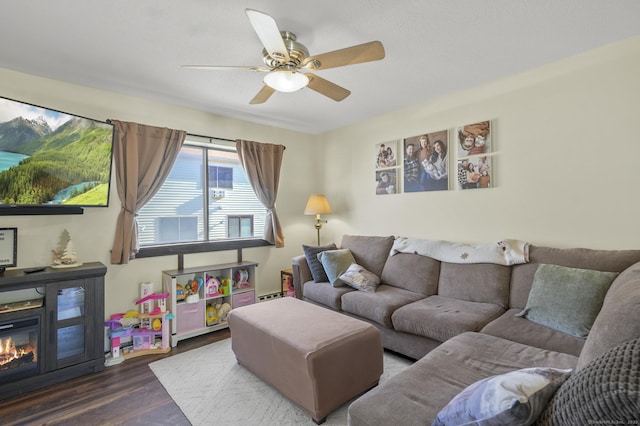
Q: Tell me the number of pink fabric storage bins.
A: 2